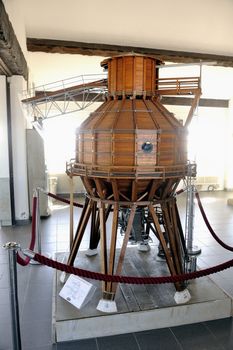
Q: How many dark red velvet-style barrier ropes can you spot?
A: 4